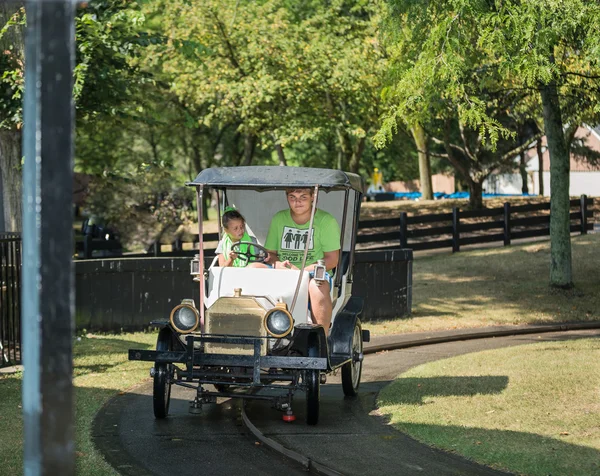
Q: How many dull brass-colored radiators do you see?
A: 1